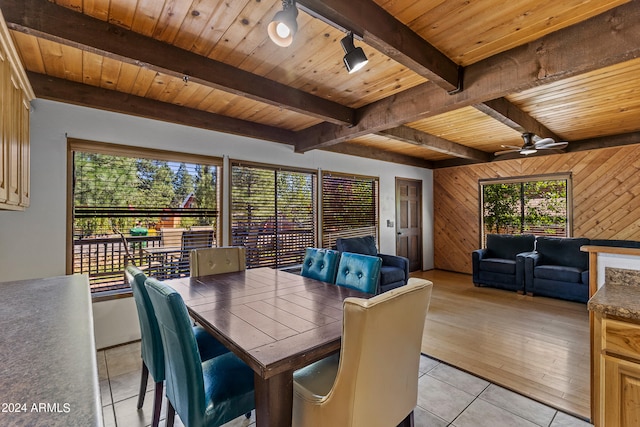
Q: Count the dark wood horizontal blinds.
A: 3